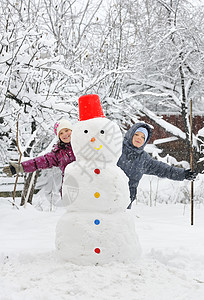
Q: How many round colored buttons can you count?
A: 4